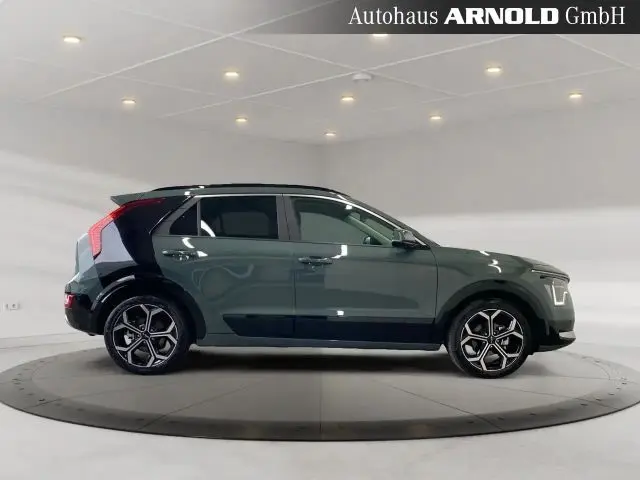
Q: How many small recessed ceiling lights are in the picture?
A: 10